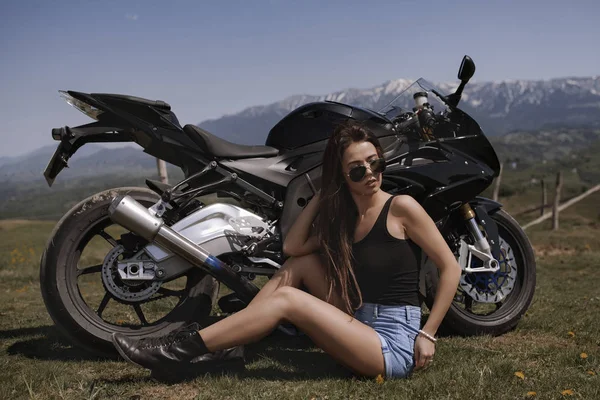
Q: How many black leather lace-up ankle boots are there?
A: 2